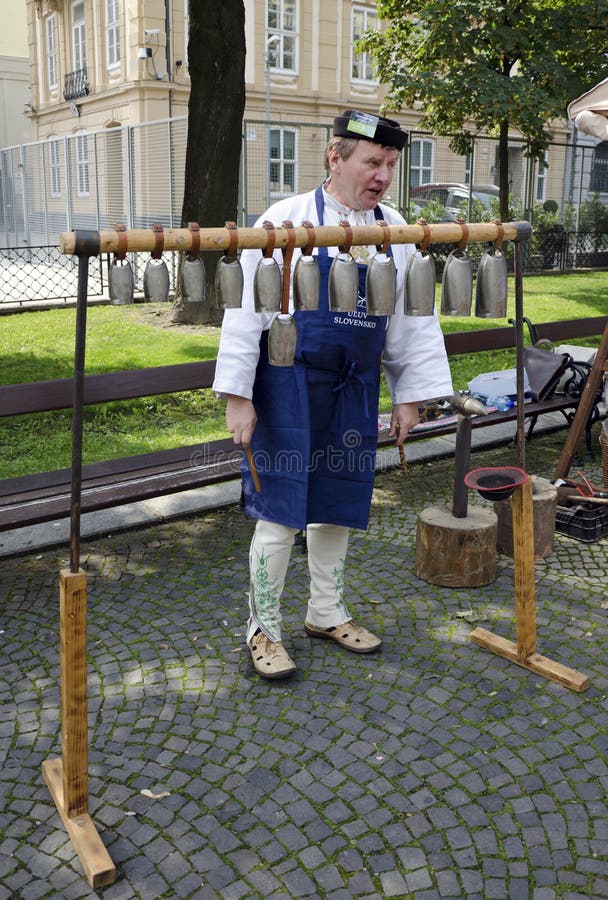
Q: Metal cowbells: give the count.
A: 12